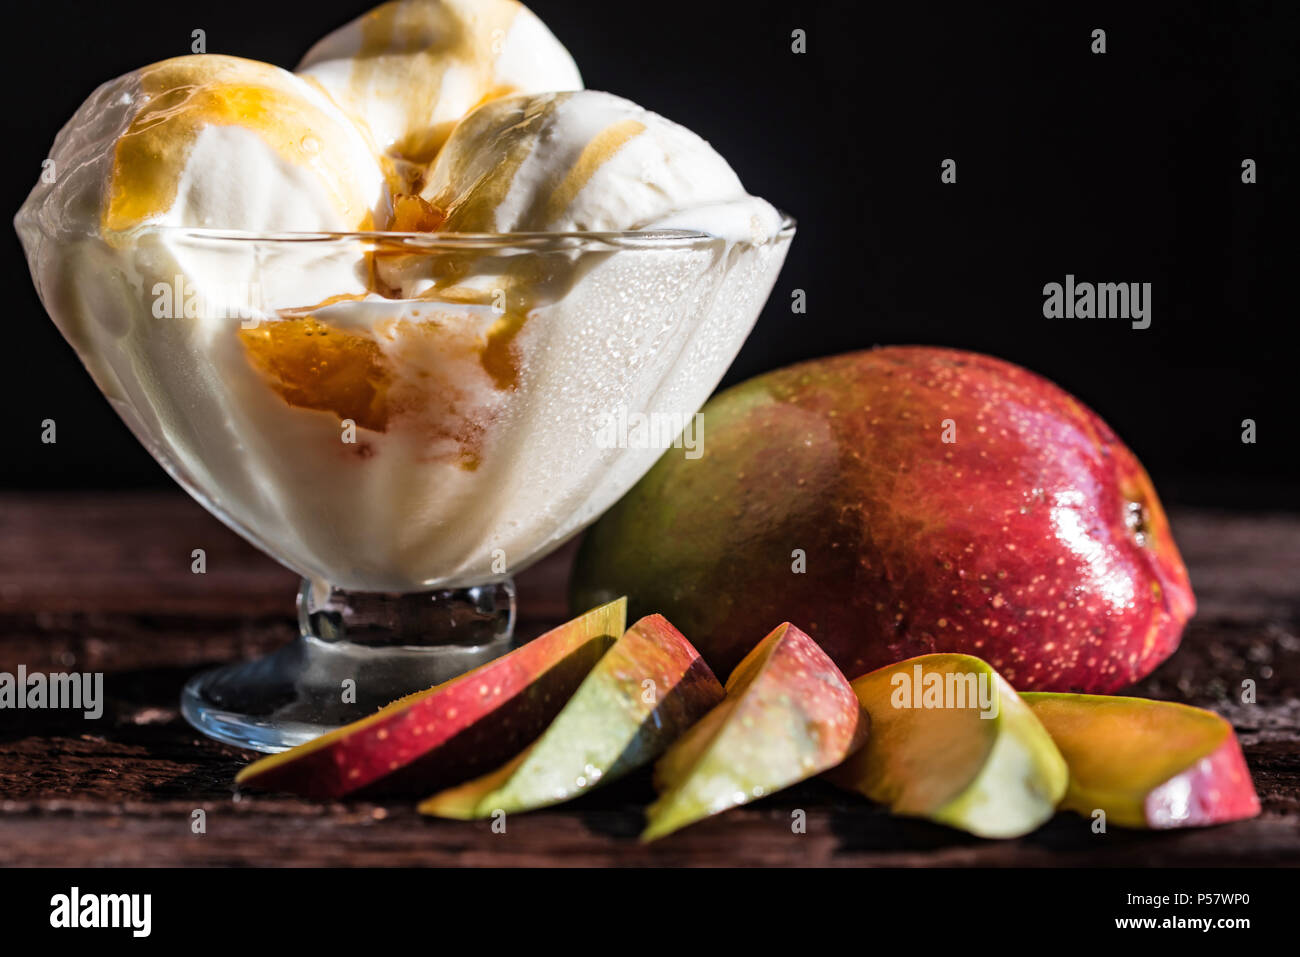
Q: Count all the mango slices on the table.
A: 5